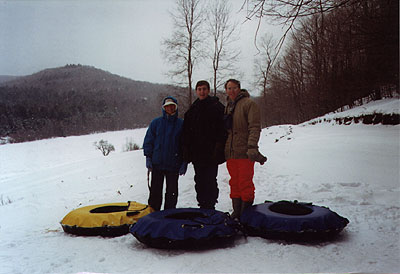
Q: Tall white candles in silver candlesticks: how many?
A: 0